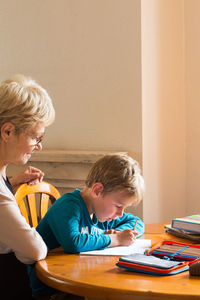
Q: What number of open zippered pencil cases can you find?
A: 1